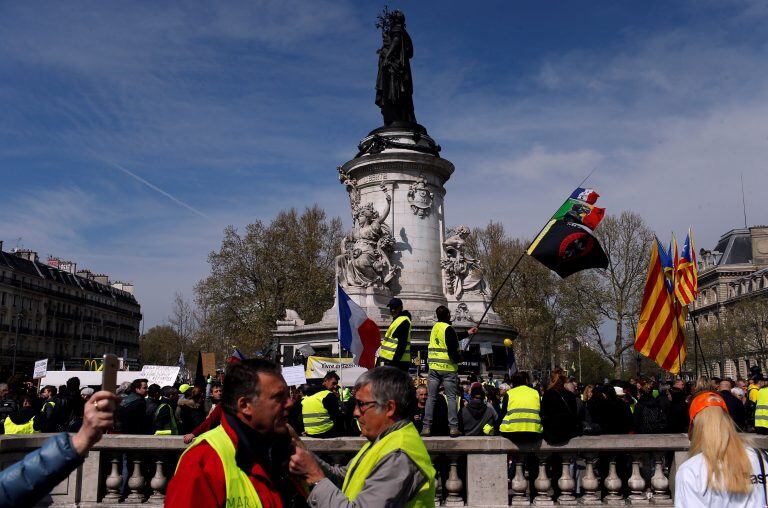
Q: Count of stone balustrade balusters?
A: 12